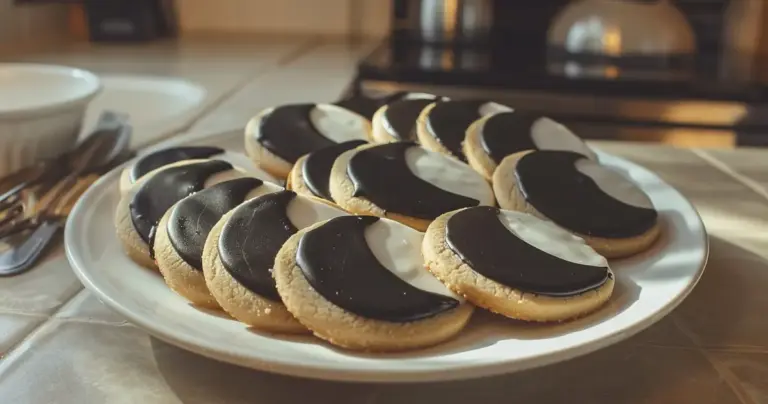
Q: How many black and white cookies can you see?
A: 14